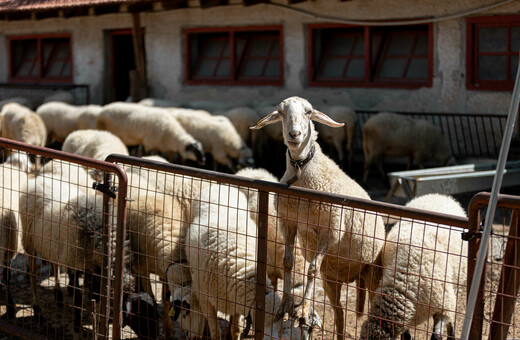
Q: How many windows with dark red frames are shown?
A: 4